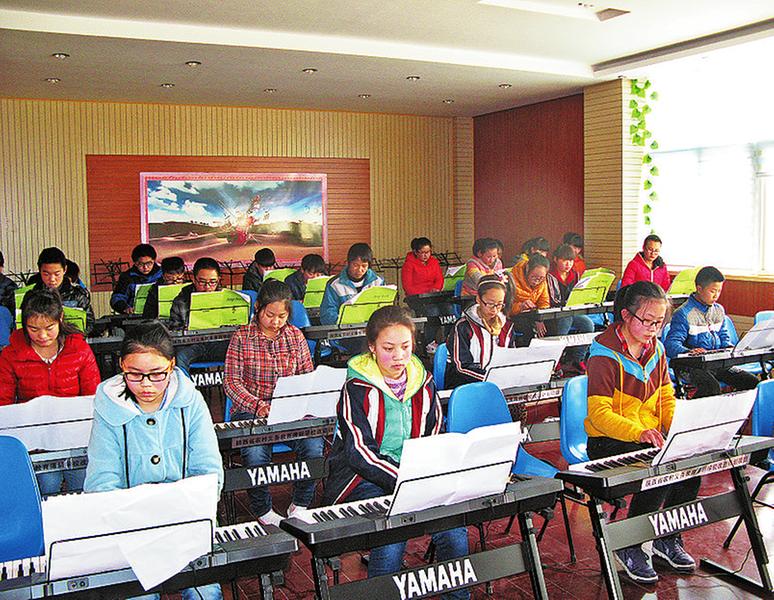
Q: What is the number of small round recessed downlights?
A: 10